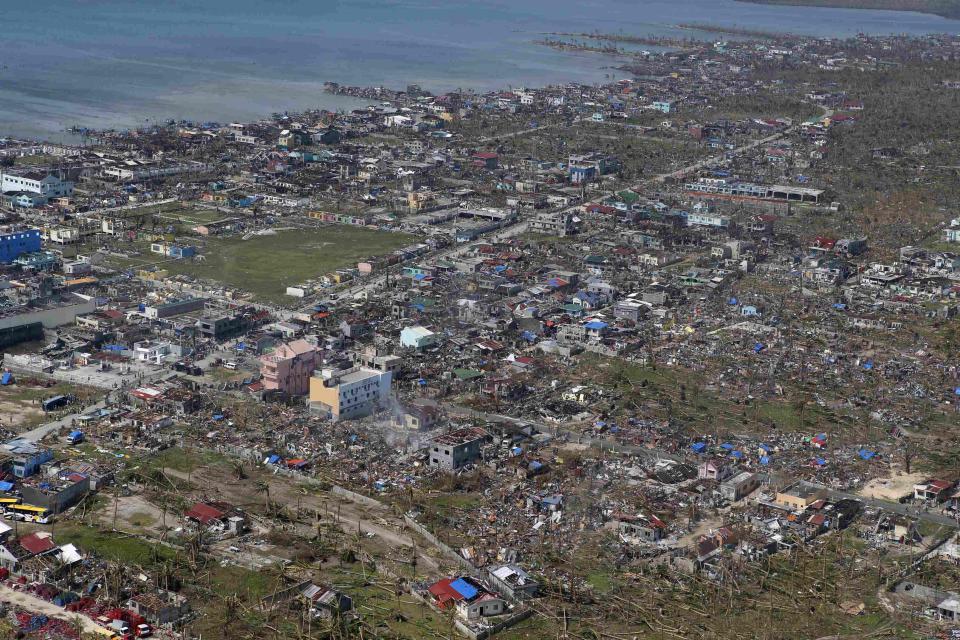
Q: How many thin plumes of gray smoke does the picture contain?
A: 1